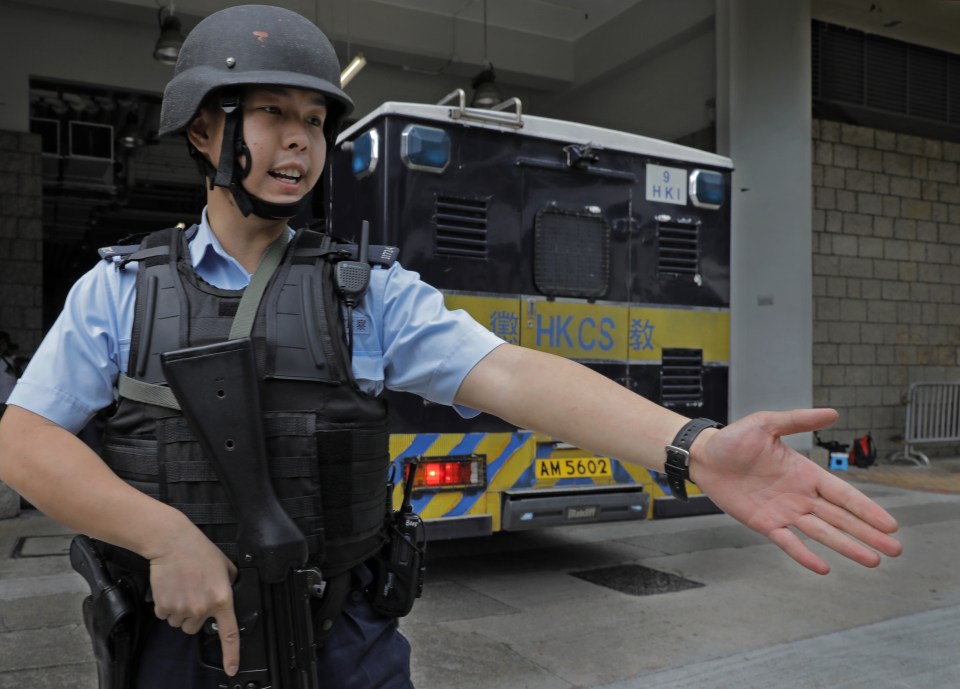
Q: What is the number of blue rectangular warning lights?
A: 3